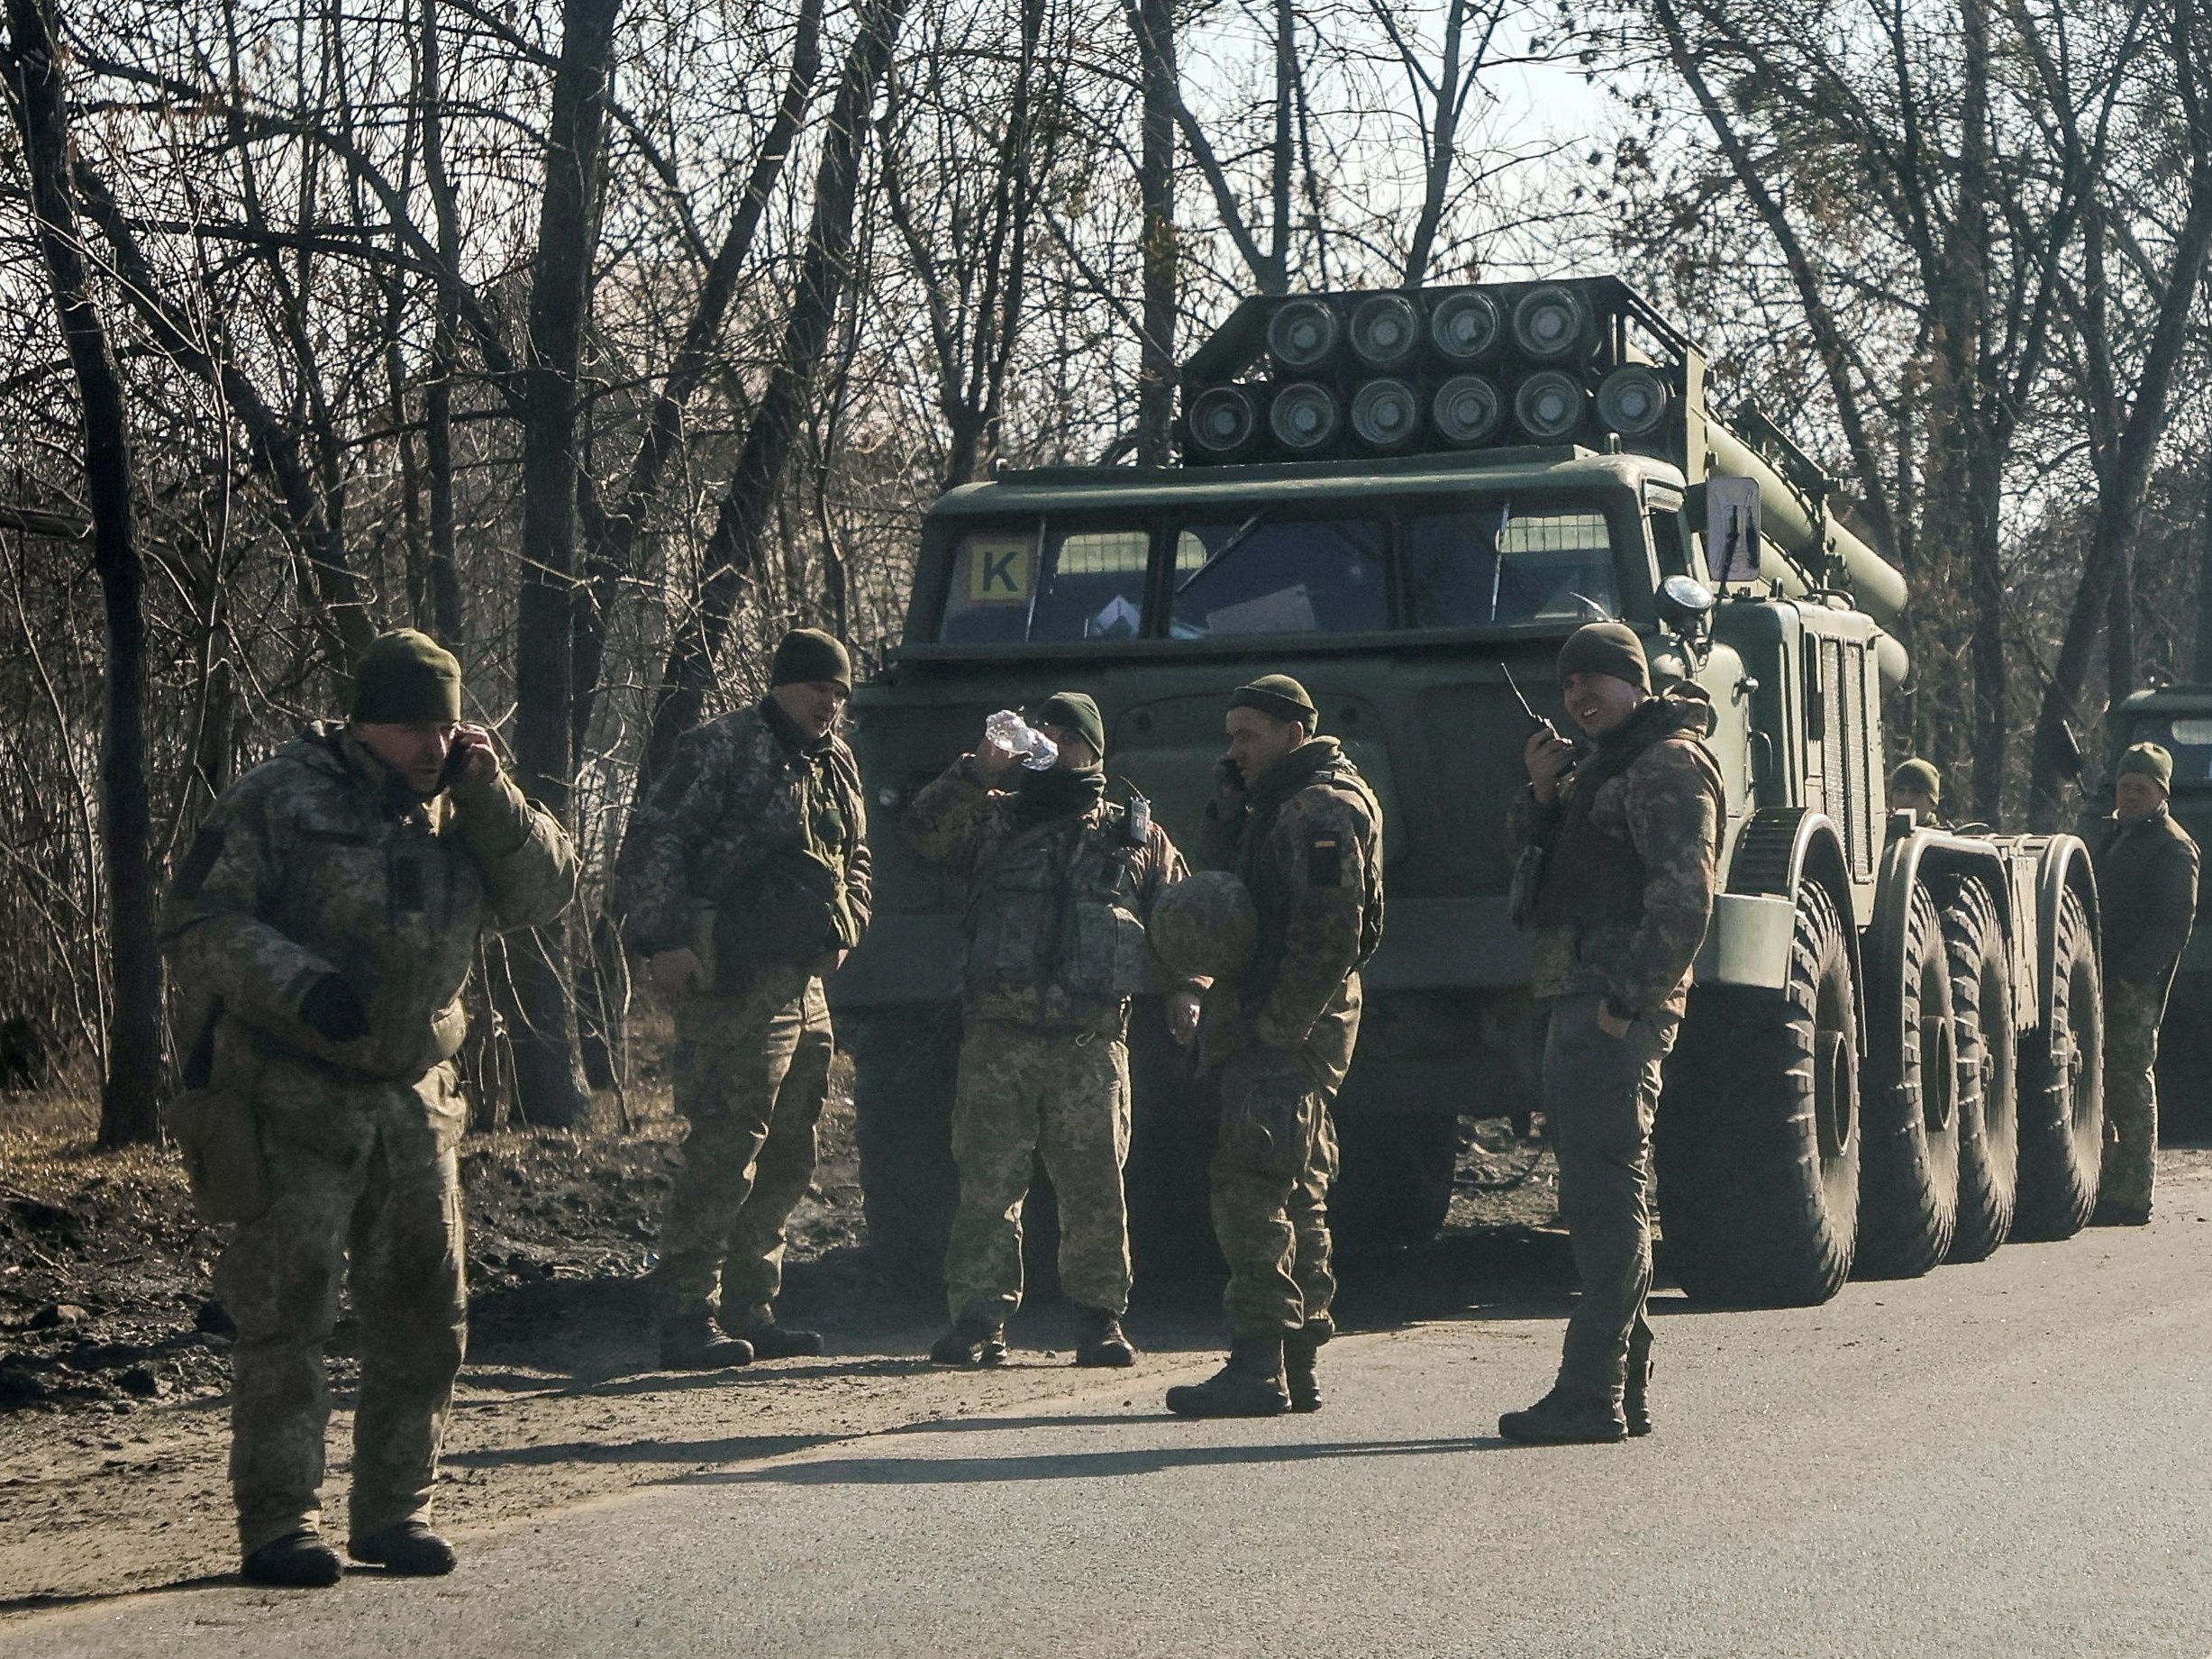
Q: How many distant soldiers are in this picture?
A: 2